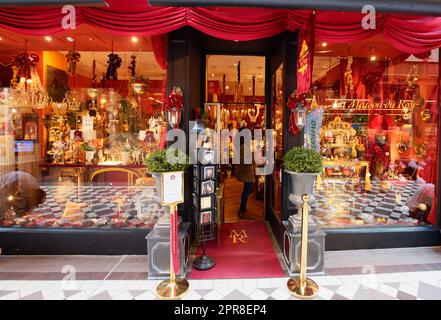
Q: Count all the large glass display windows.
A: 2